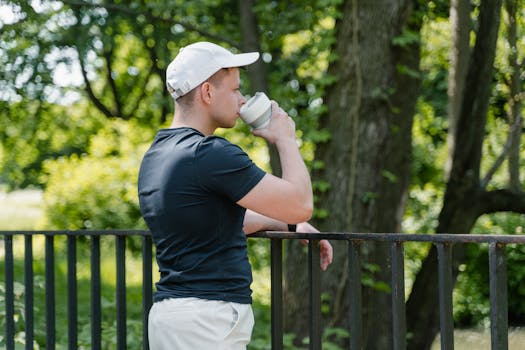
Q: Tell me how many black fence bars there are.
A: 13